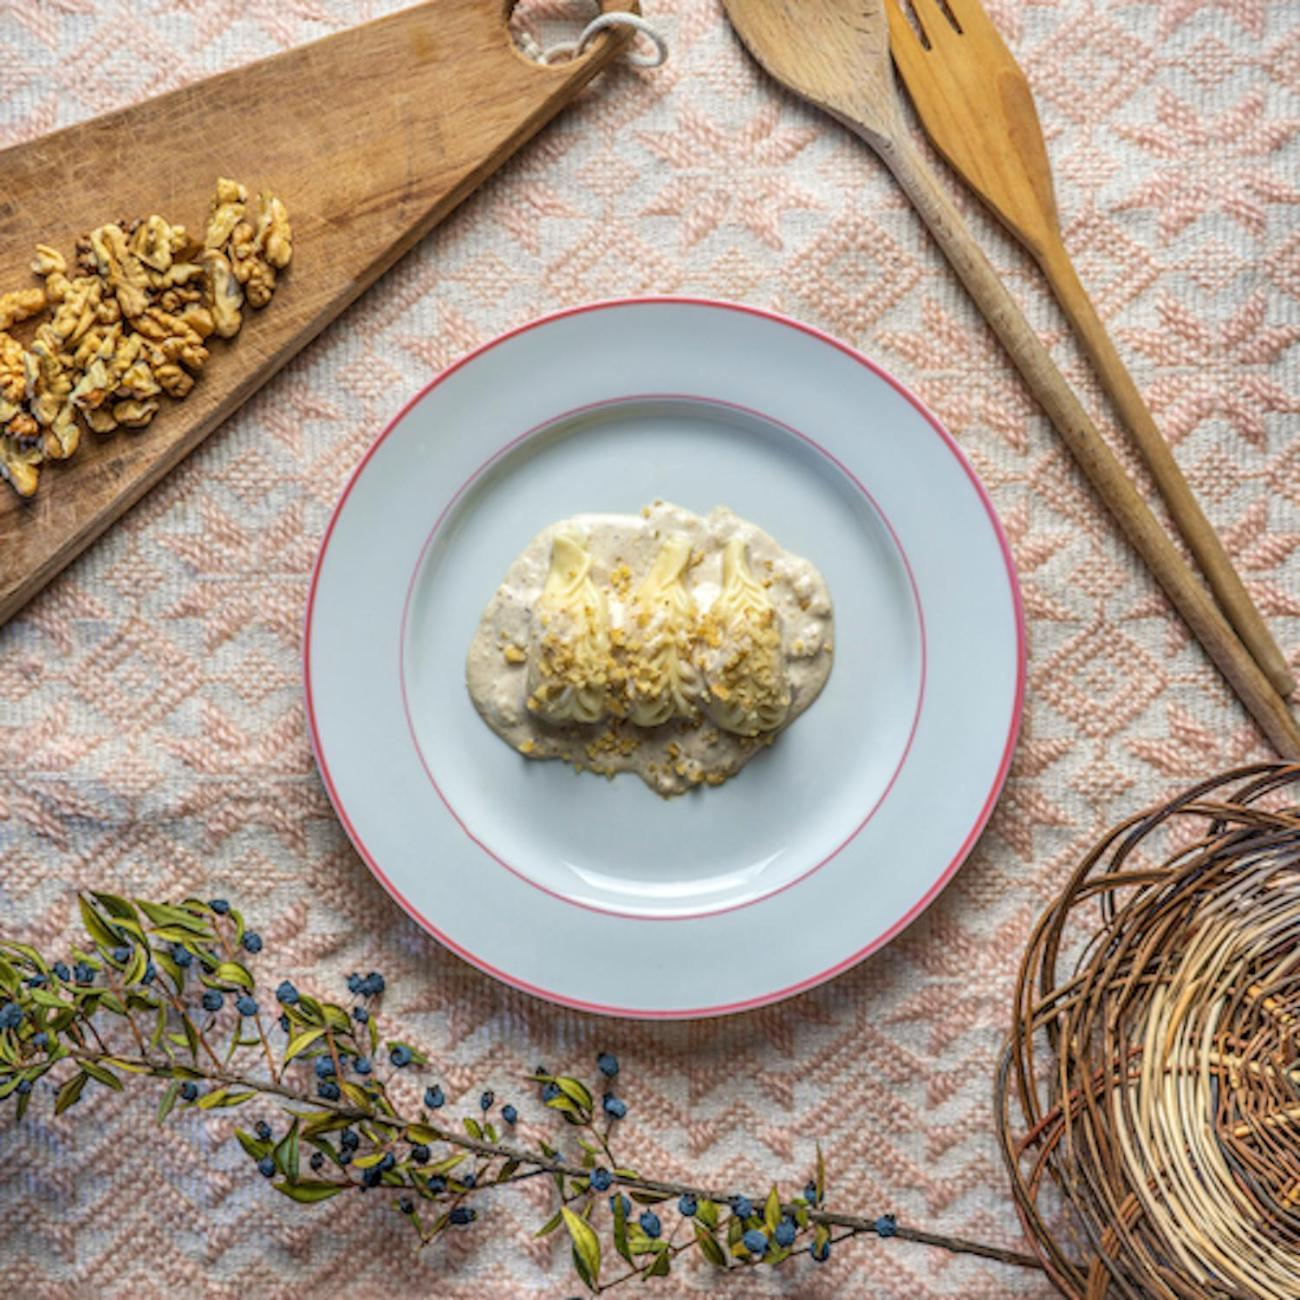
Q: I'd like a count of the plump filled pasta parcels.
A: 3